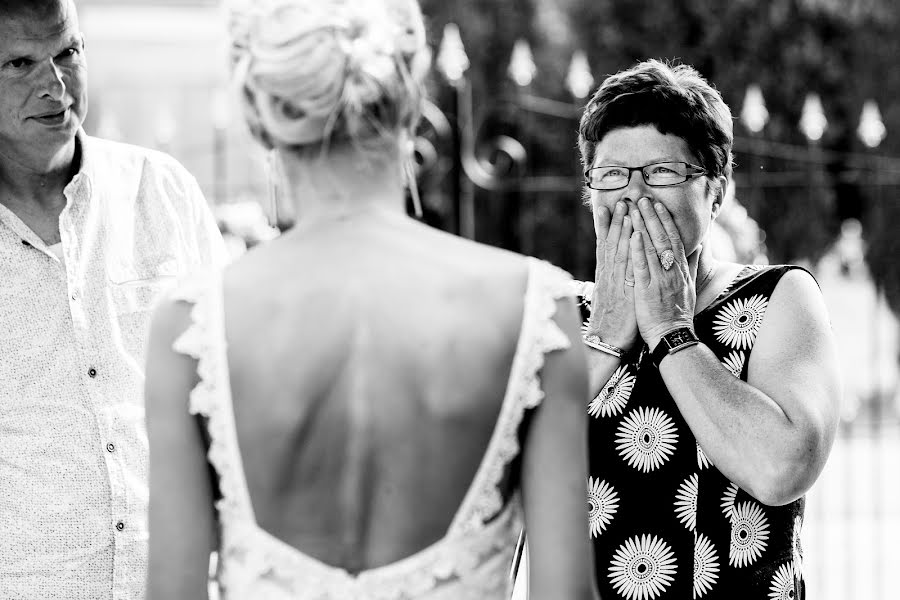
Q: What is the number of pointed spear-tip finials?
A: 6